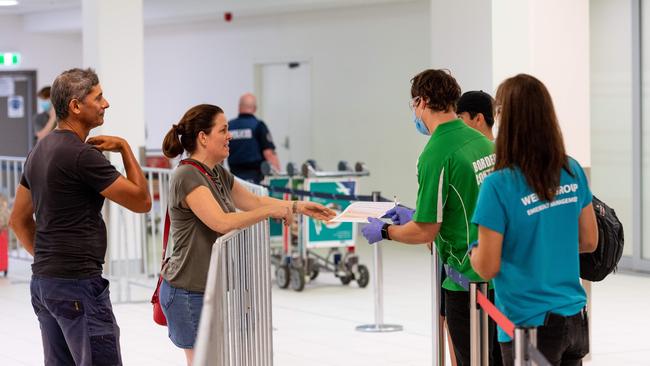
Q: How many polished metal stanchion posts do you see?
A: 4